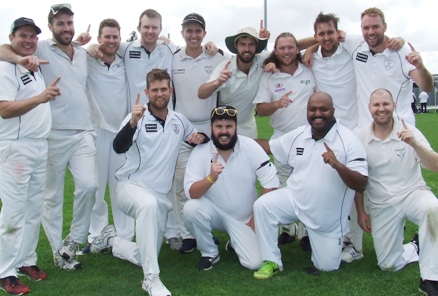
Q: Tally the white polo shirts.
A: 13